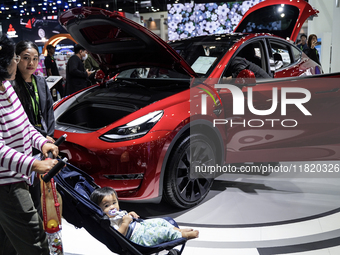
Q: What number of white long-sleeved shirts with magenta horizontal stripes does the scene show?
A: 1